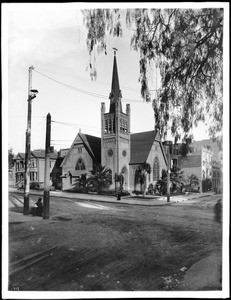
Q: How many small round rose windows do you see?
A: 2